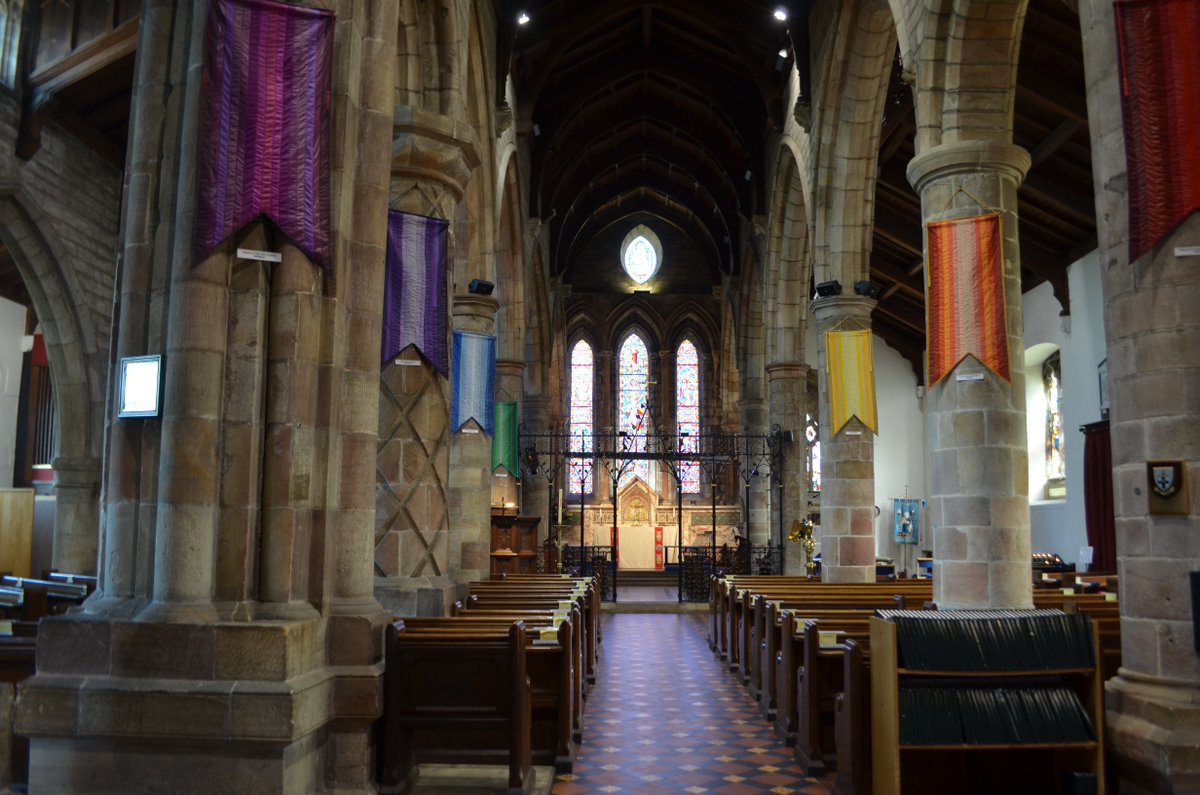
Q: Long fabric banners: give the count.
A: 7